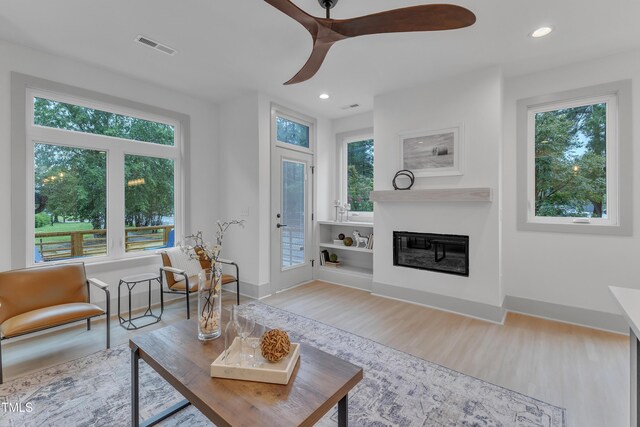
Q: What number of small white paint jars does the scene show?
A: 0